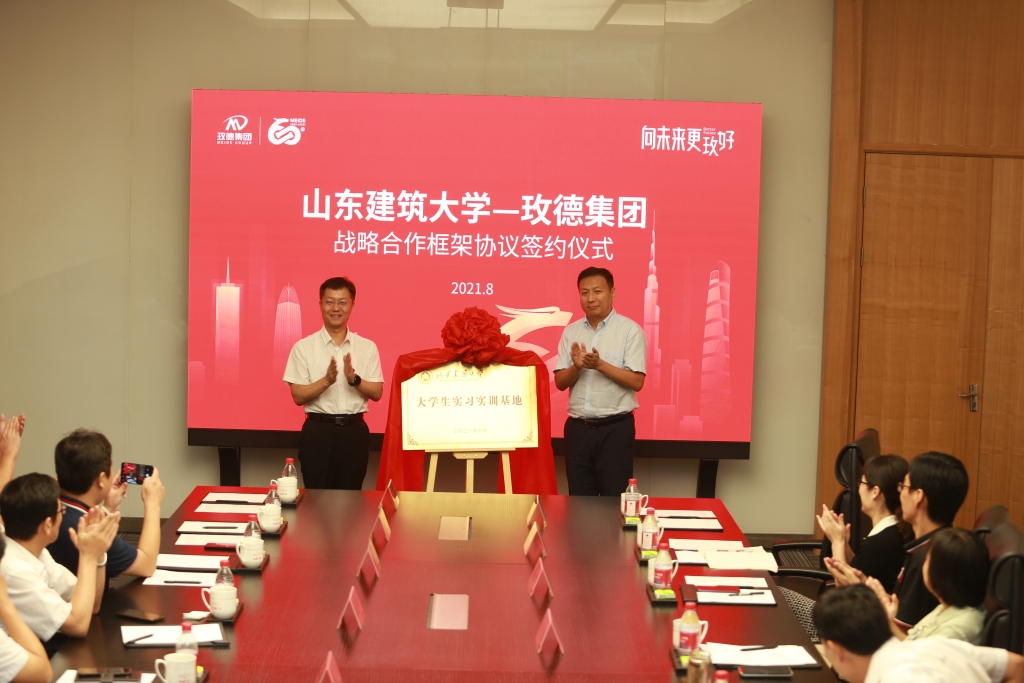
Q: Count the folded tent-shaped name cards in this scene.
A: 9